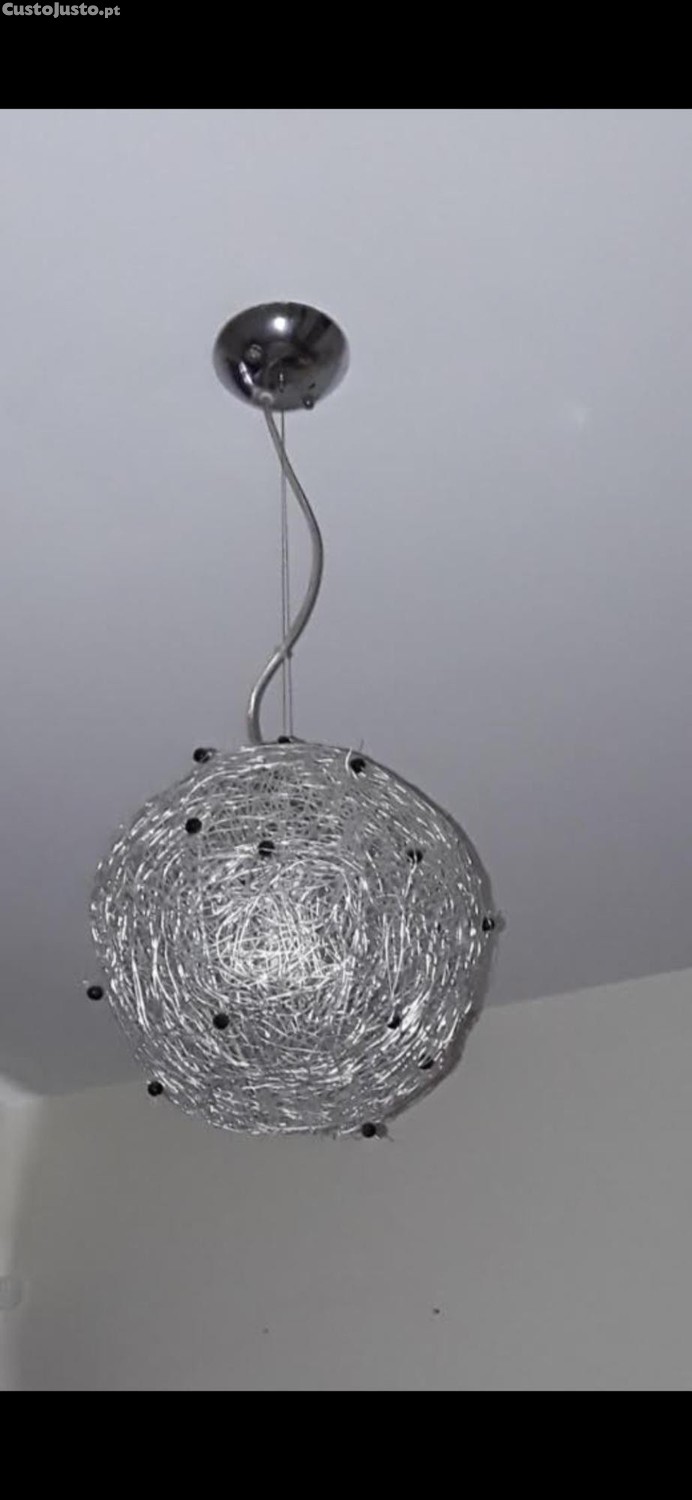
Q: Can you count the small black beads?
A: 13